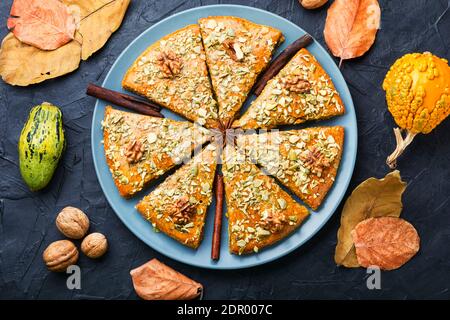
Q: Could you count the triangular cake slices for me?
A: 7